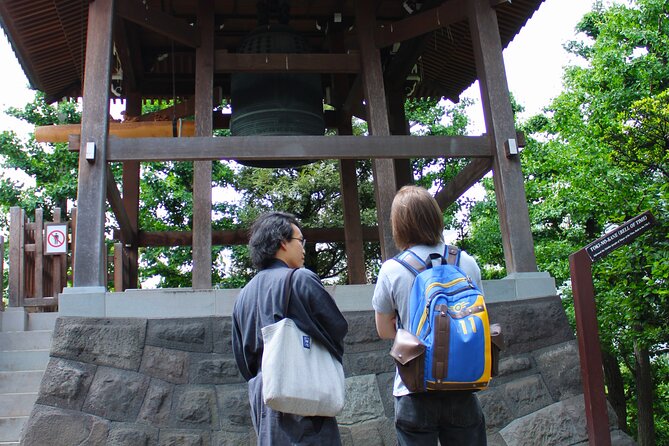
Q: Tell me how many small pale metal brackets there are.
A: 2